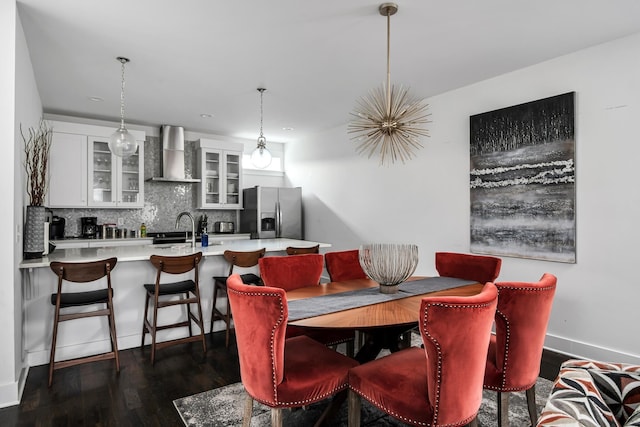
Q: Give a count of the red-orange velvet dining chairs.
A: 6